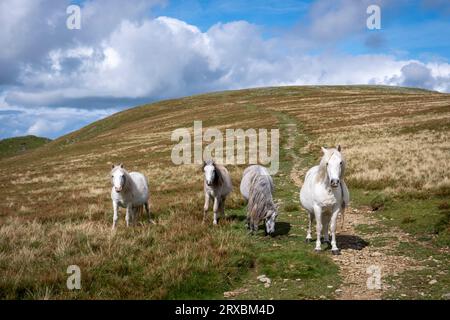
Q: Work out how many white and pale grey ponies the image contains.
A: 4